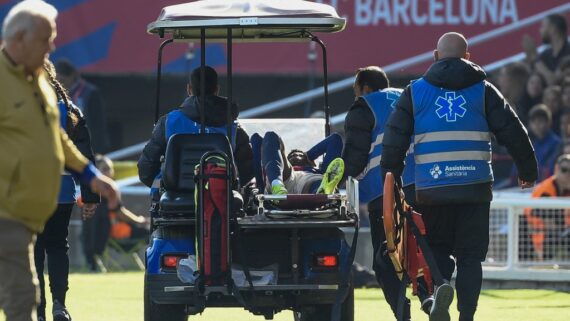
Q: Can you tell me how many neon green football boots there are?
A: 2